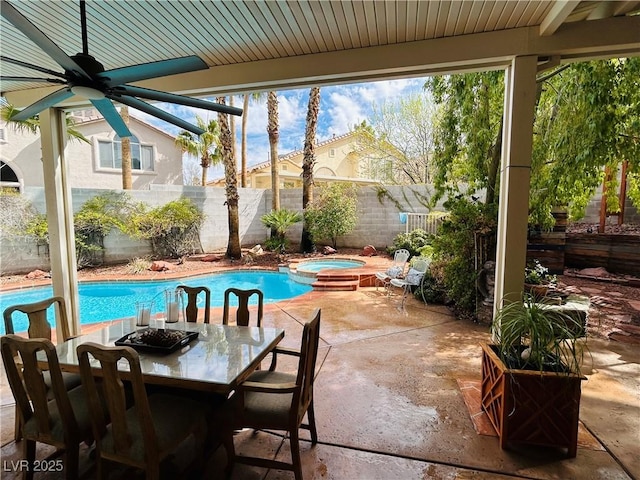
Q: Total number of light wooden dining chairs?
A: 6